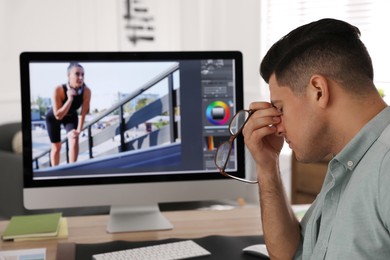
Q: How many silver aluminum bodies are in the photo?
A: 1